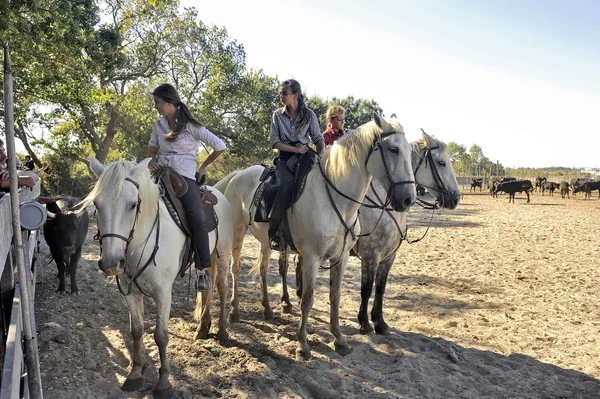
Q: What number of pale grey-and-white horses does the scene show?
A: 3